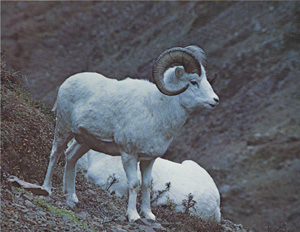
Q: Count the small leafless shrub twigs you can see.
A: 3